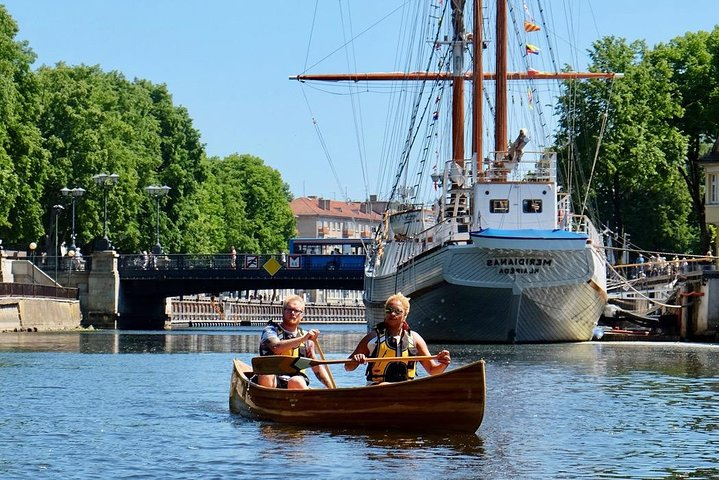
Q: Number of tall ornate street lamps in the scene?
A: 3